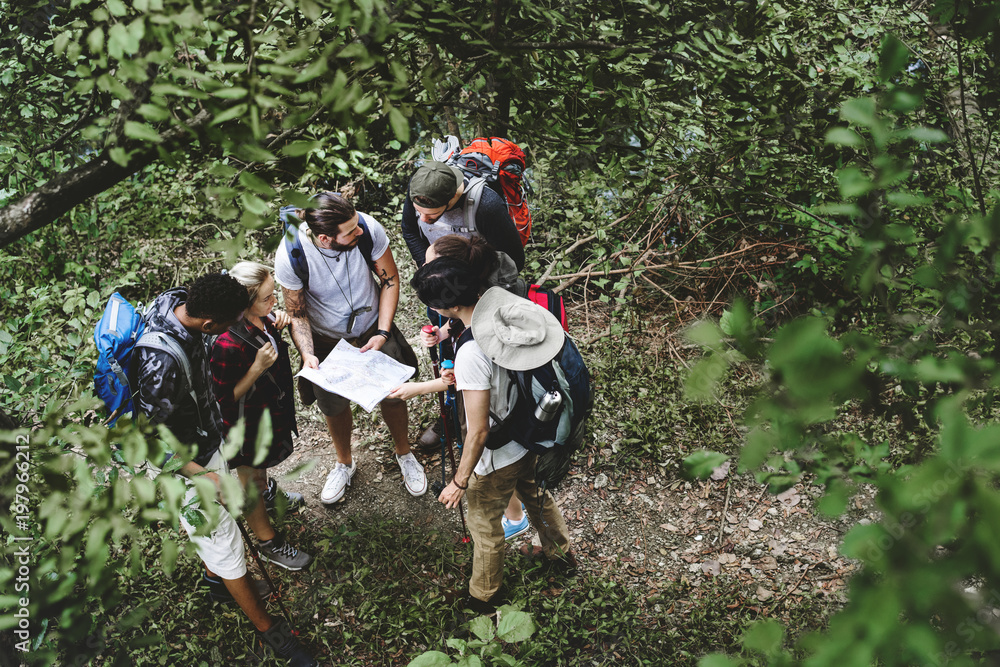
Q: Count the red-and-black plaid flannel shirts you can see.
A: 1